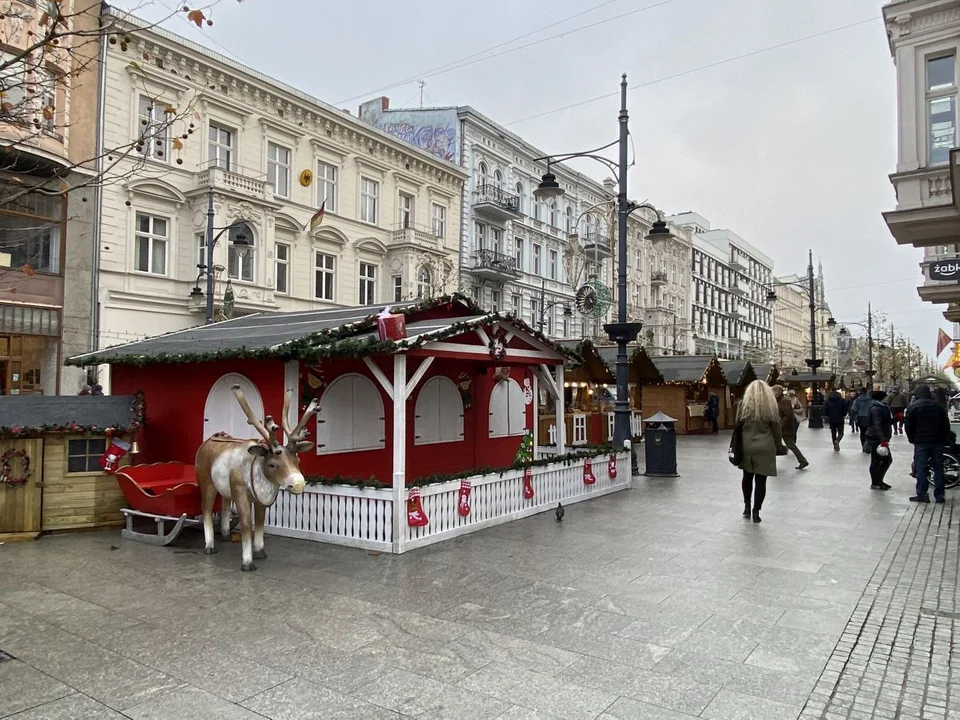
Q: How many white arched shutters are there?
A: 4